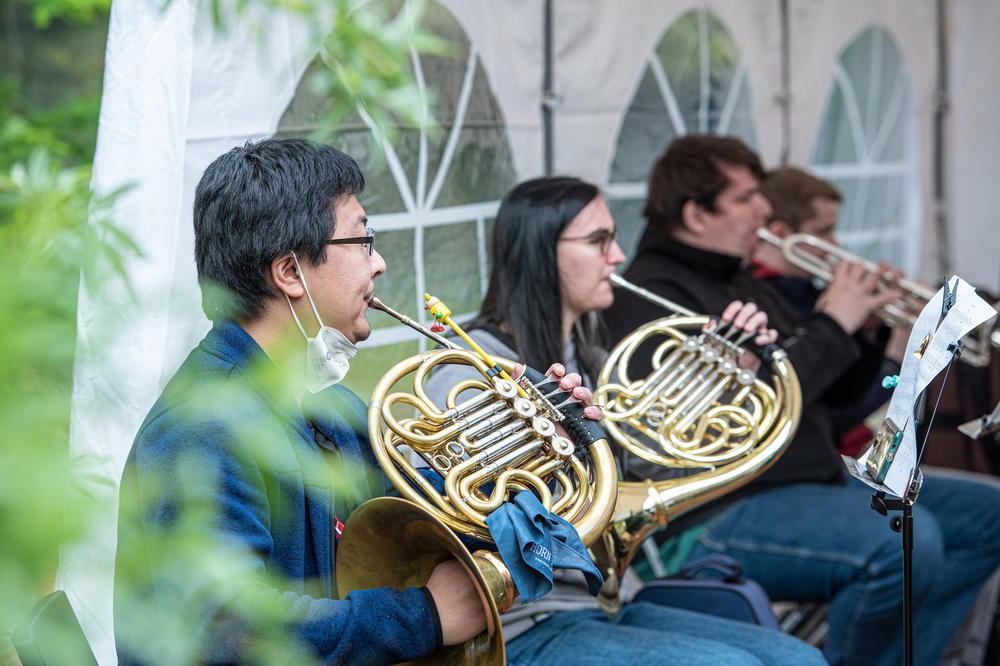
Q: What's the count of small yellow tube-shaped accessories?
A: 1